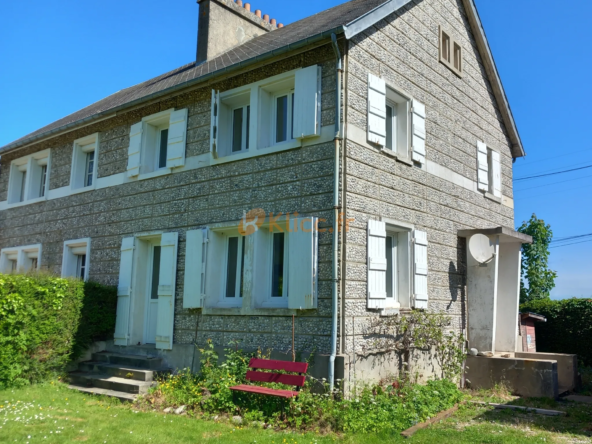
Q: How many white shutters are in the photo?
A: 14